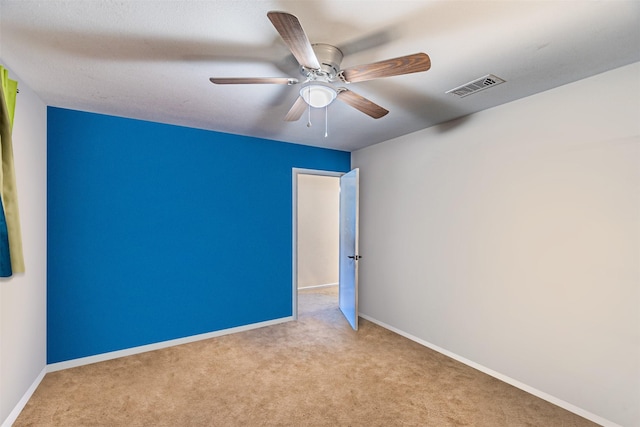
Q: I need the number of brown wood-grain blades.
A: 5